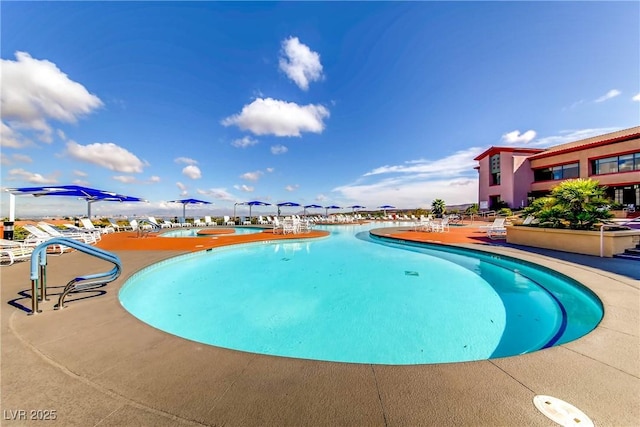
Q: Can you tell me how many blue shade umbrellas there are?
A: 9